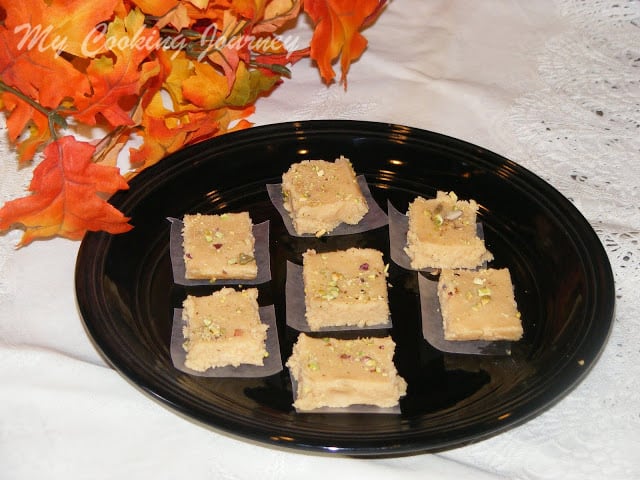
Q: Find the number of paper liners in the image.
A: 7